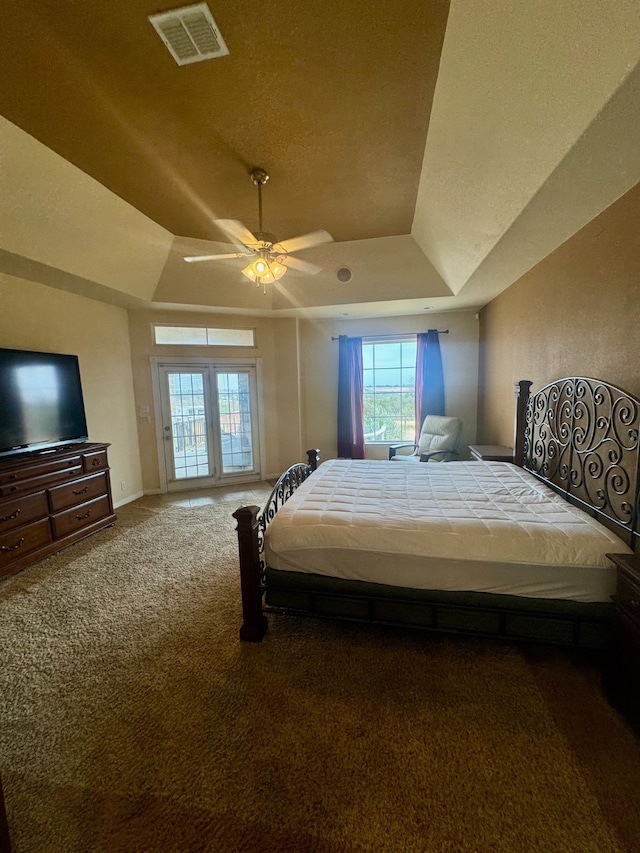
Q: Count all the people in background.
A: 0